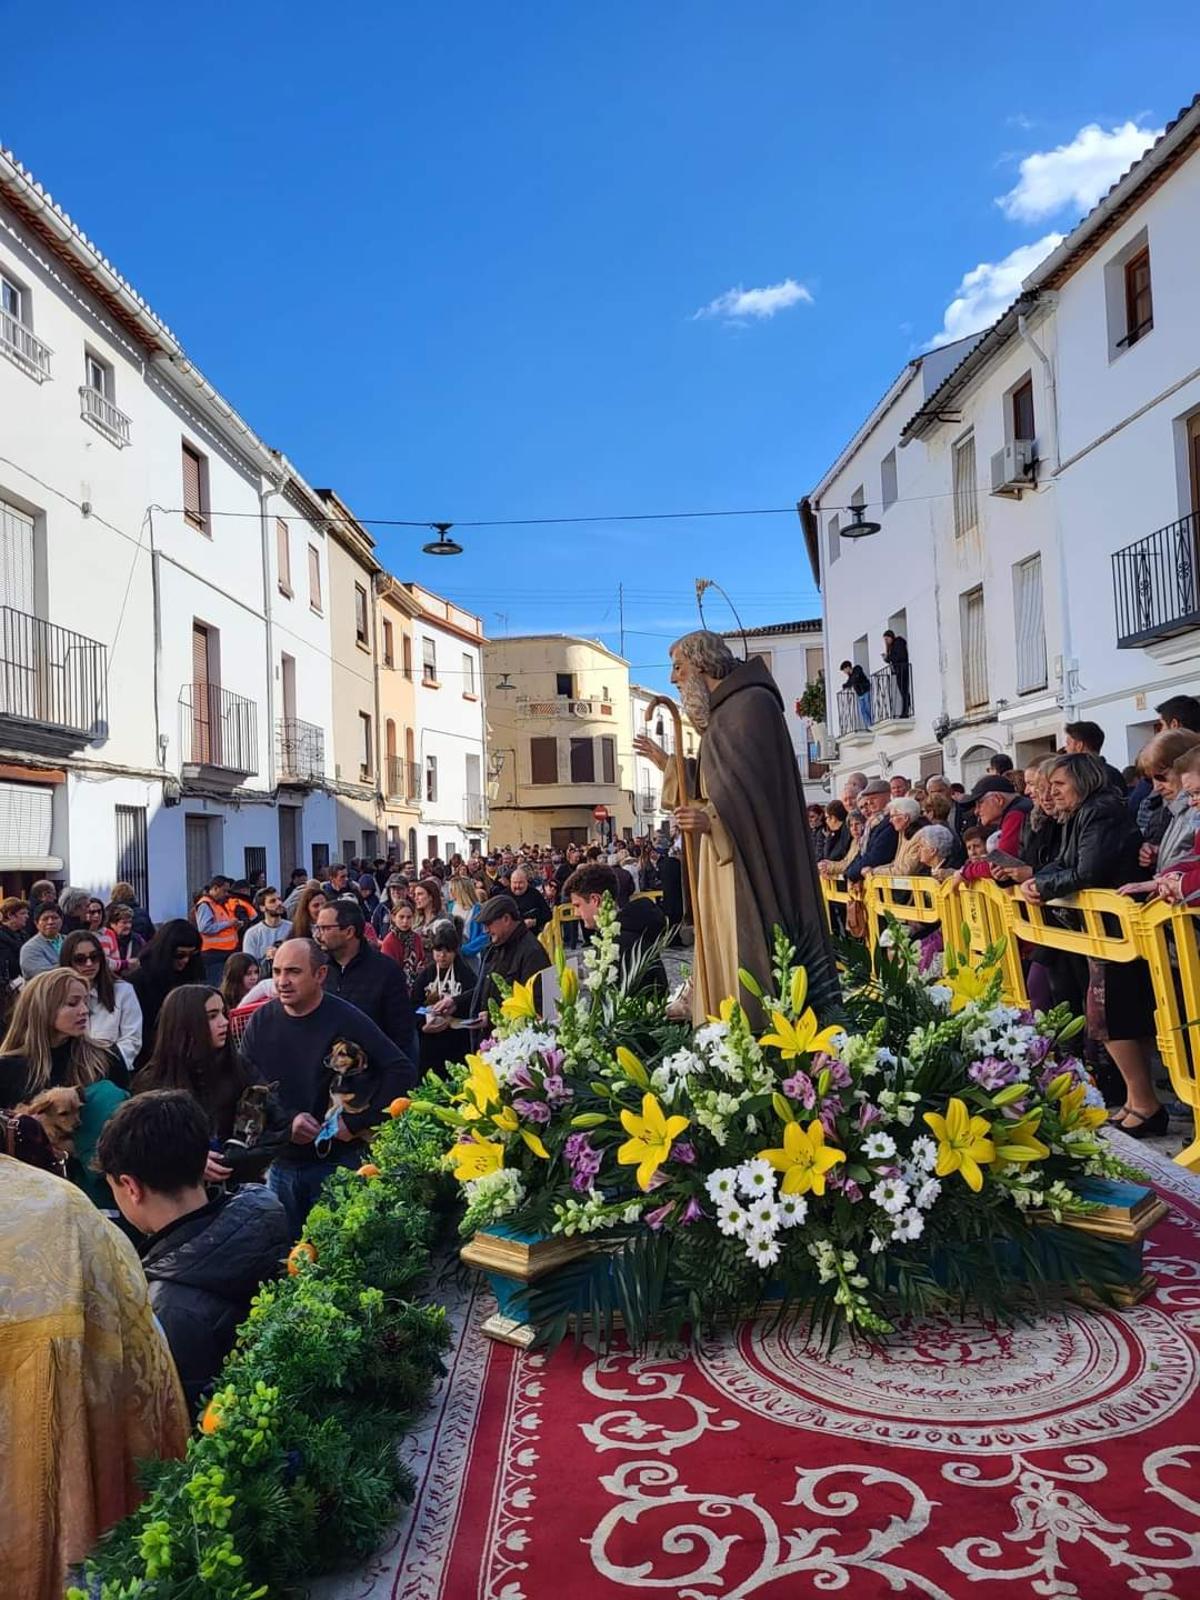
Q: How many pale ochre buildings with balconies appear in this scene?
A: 2